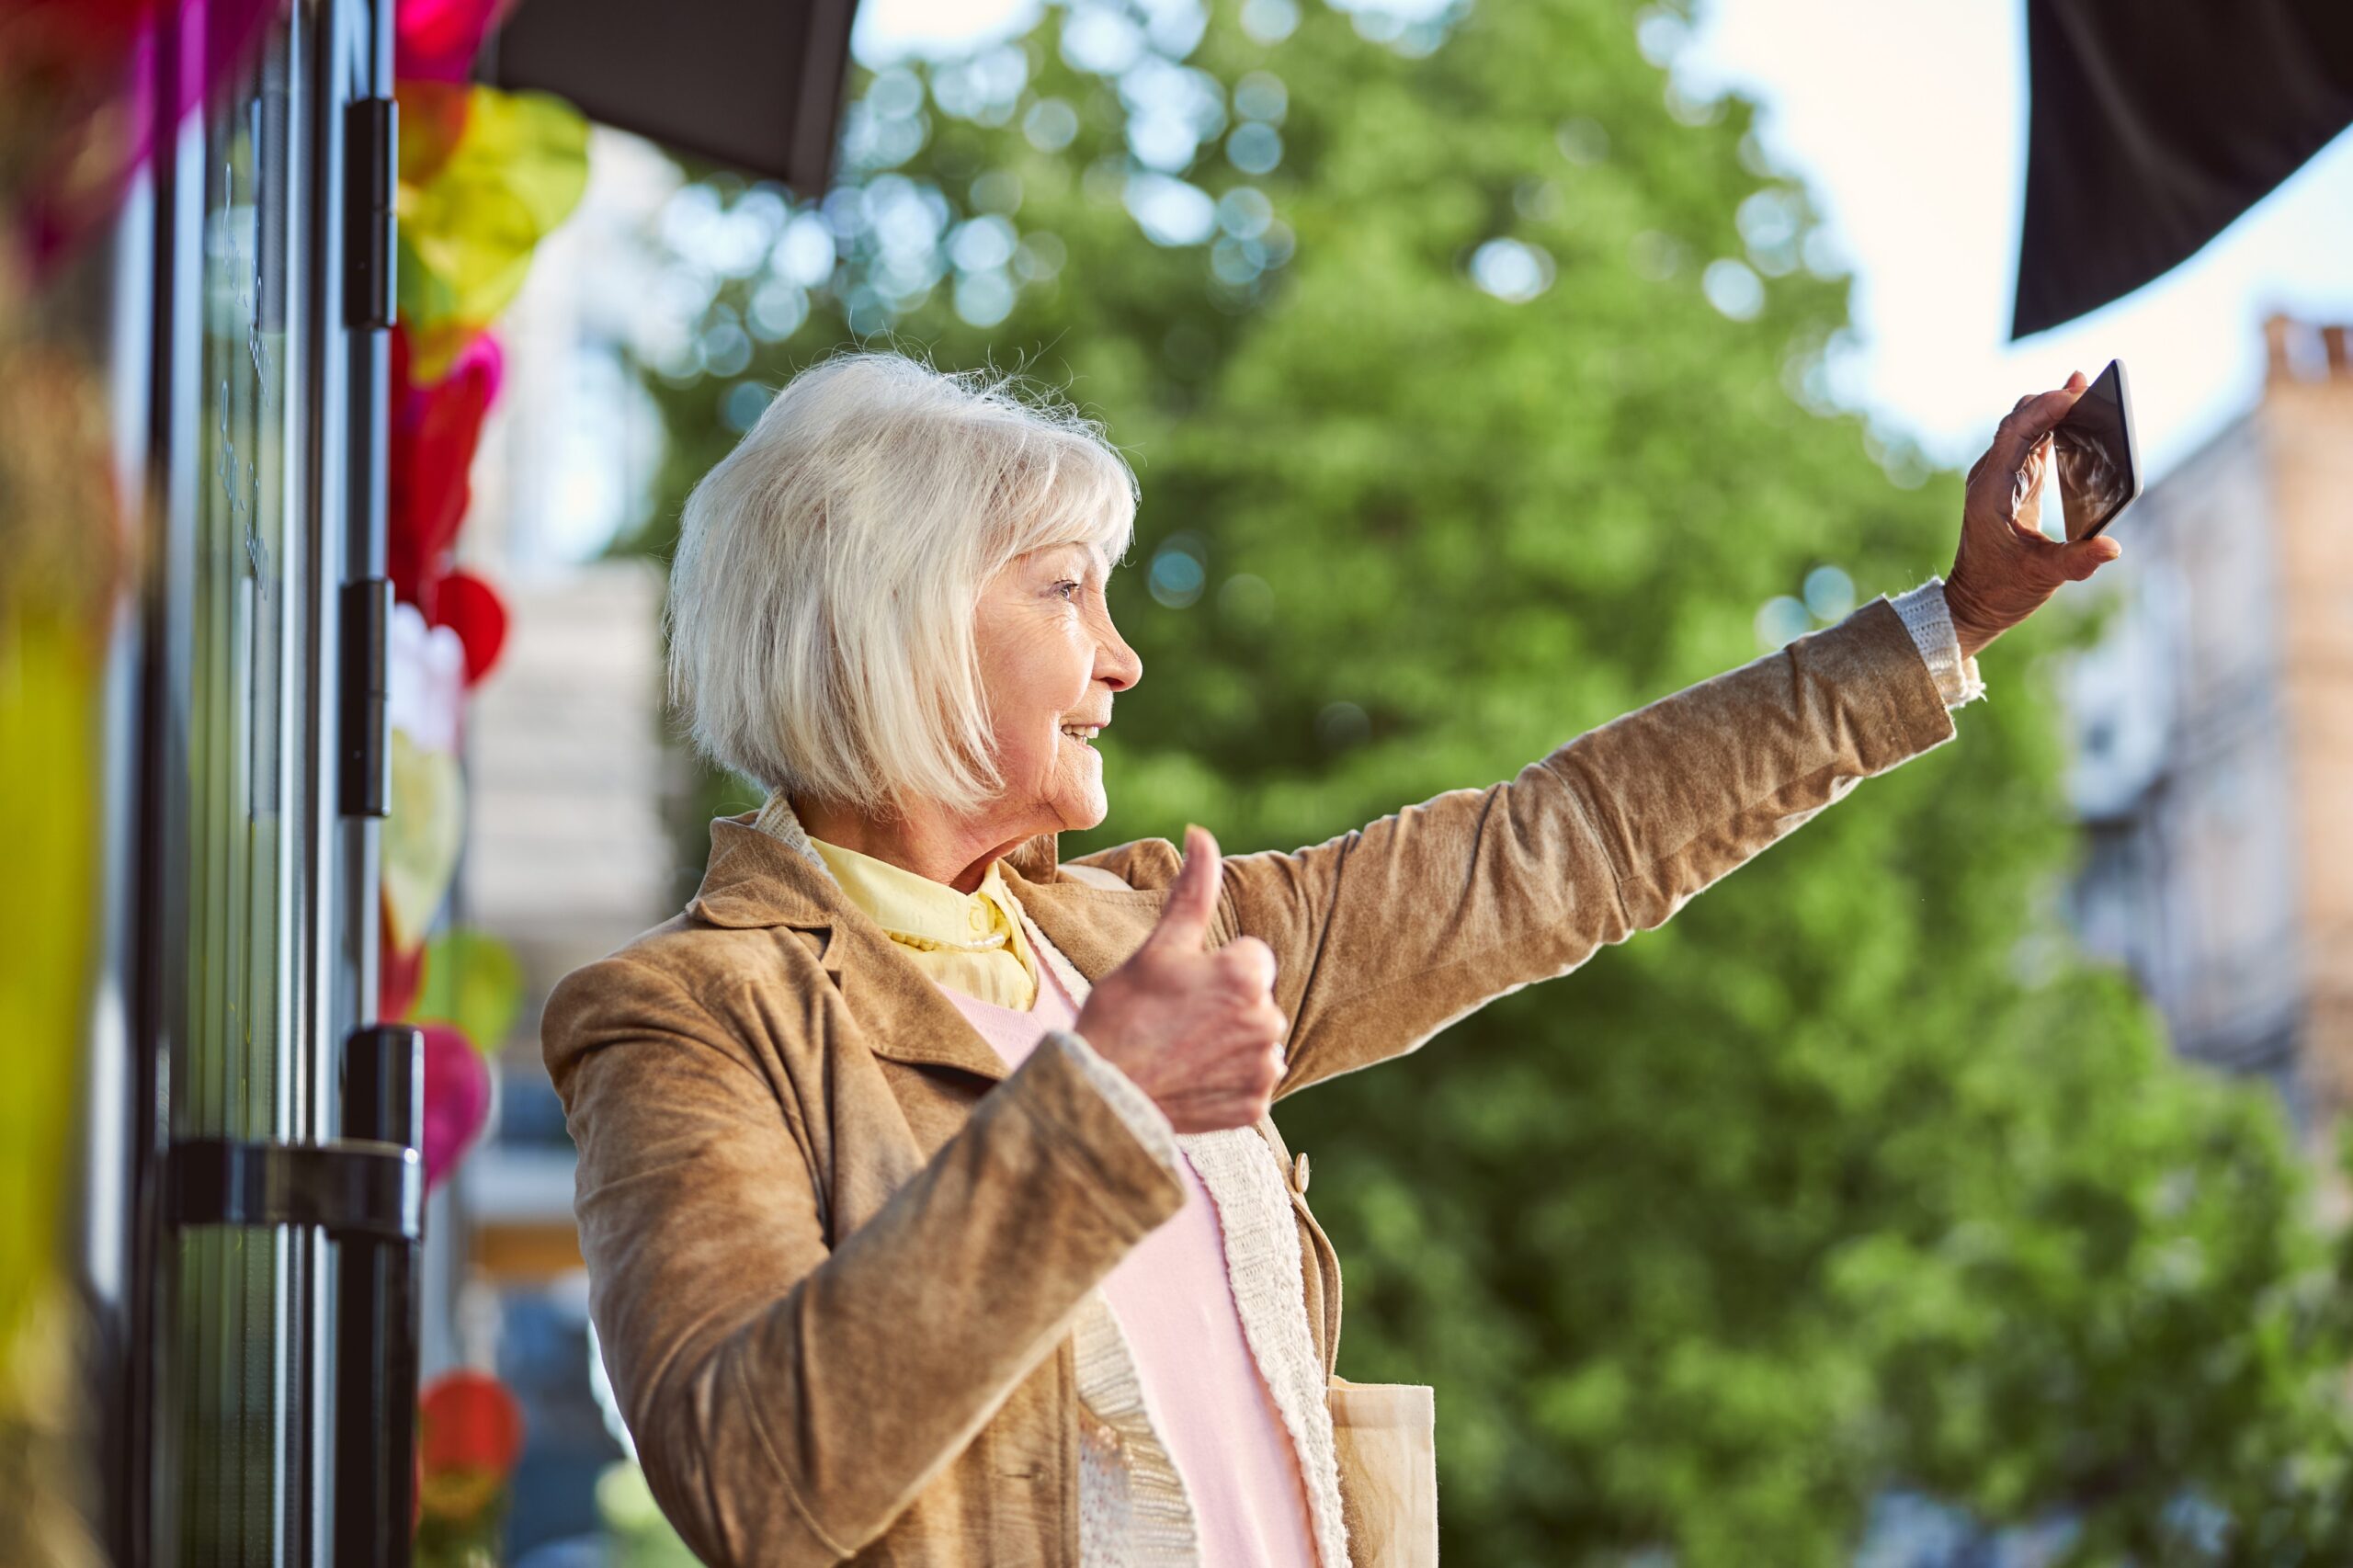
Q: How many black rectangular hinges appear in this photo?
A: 2